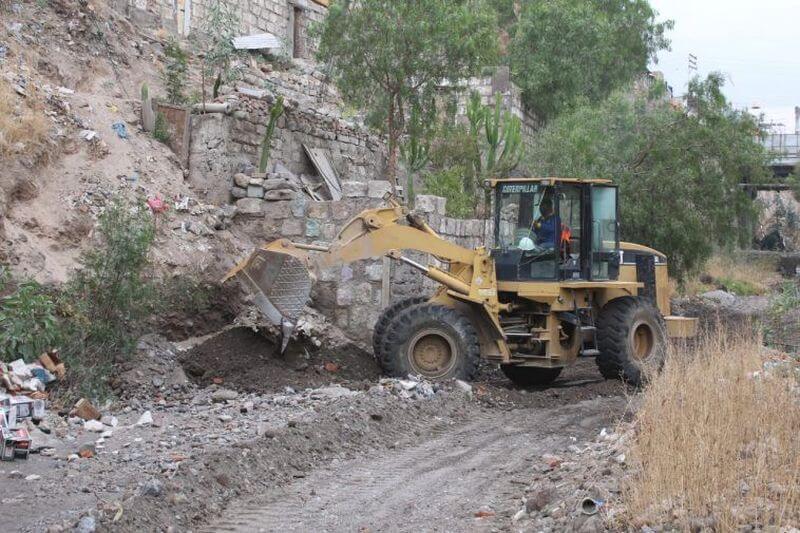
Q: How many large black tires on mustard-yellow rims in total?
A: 2